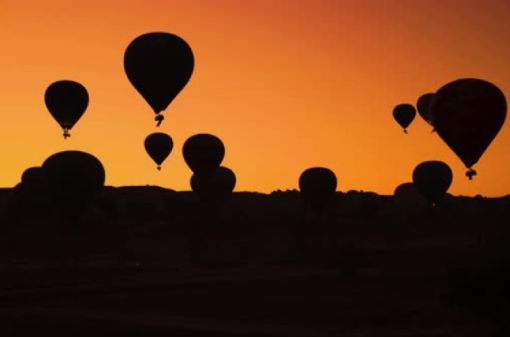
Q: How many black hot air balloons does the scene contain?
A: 13